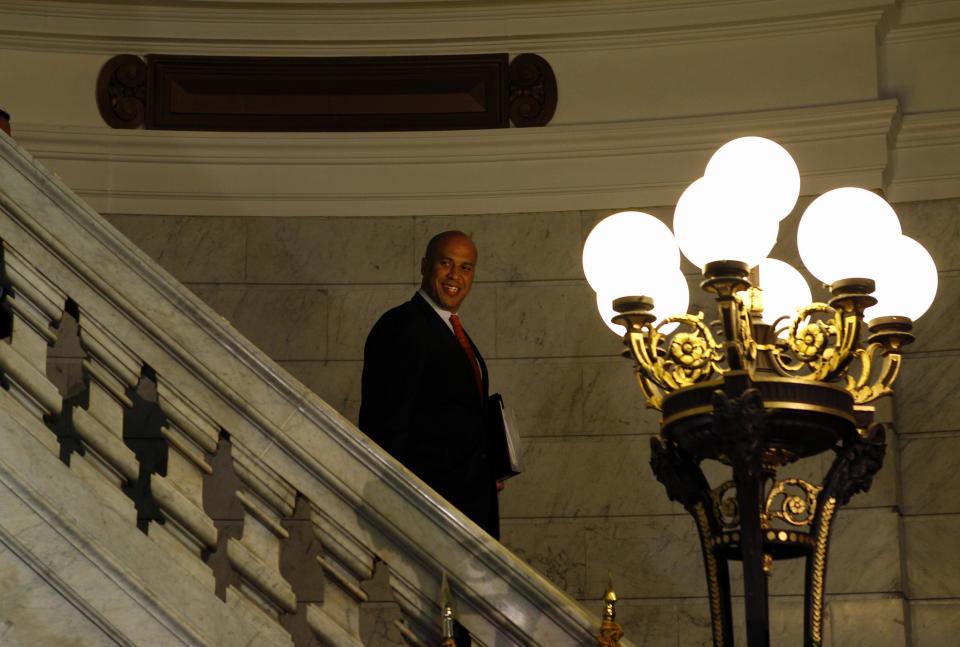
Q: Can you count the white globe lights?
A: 7